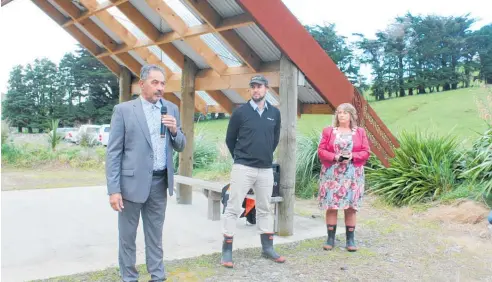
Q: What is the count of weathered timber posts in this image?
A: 3